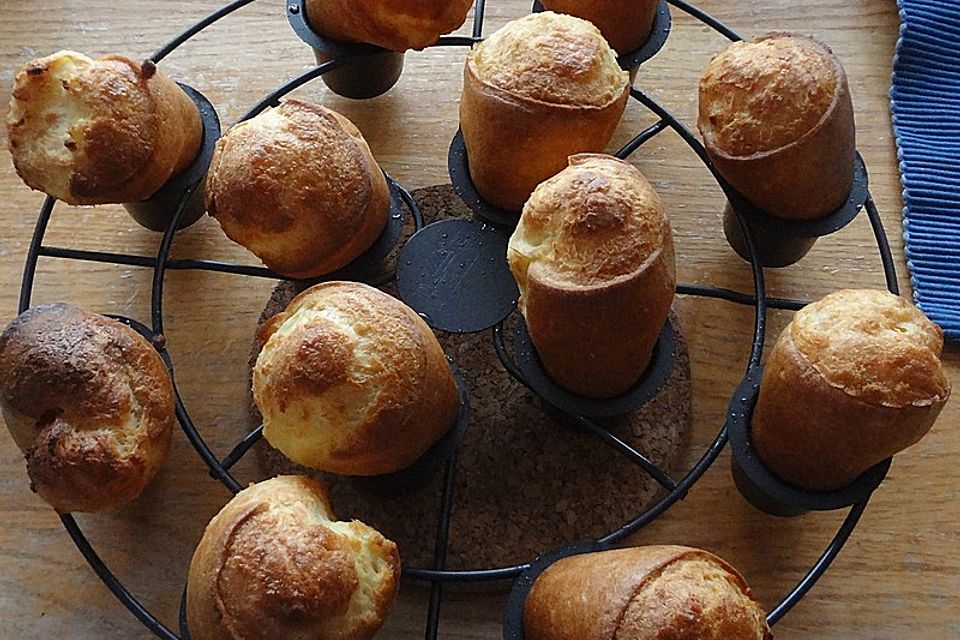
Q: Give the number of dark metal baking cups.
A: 12